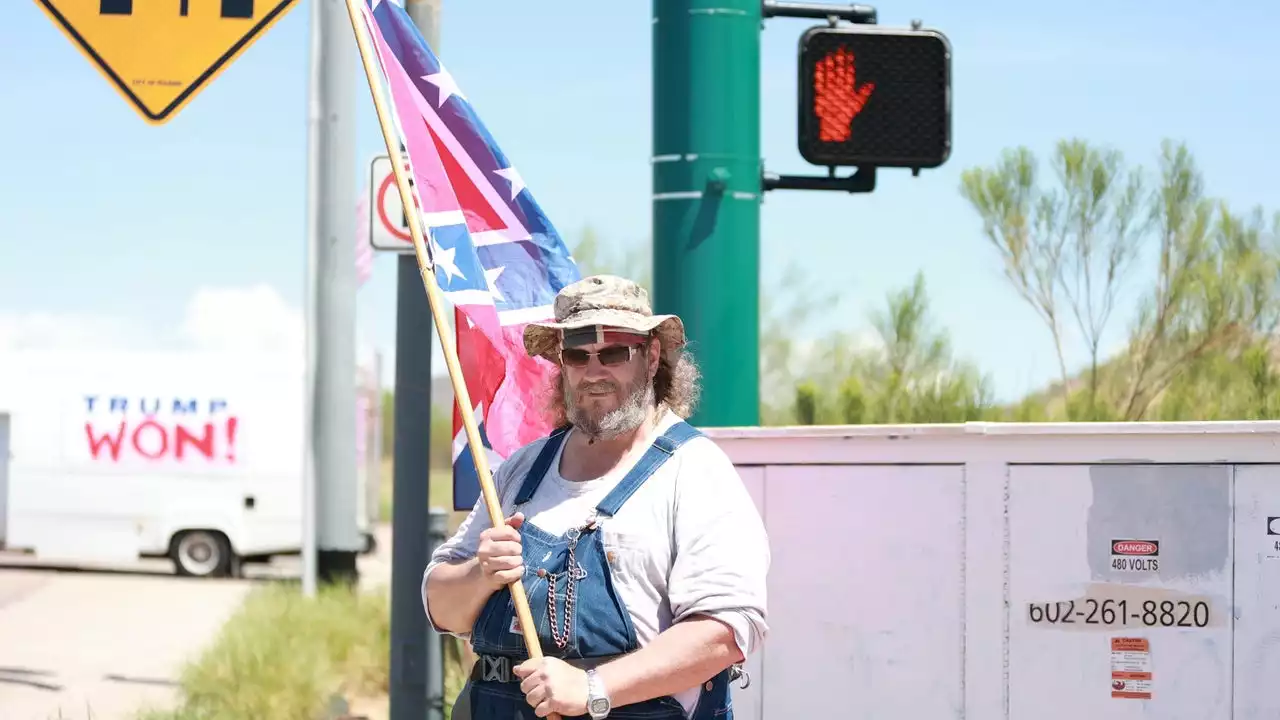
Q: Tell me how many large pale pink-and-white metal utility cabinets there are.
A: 1